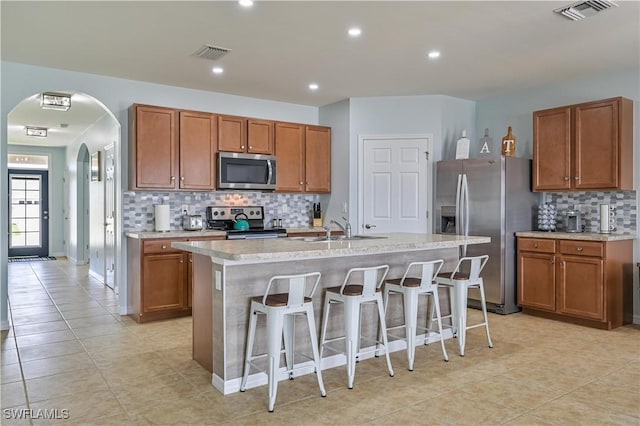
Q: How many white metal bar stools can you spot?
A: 4